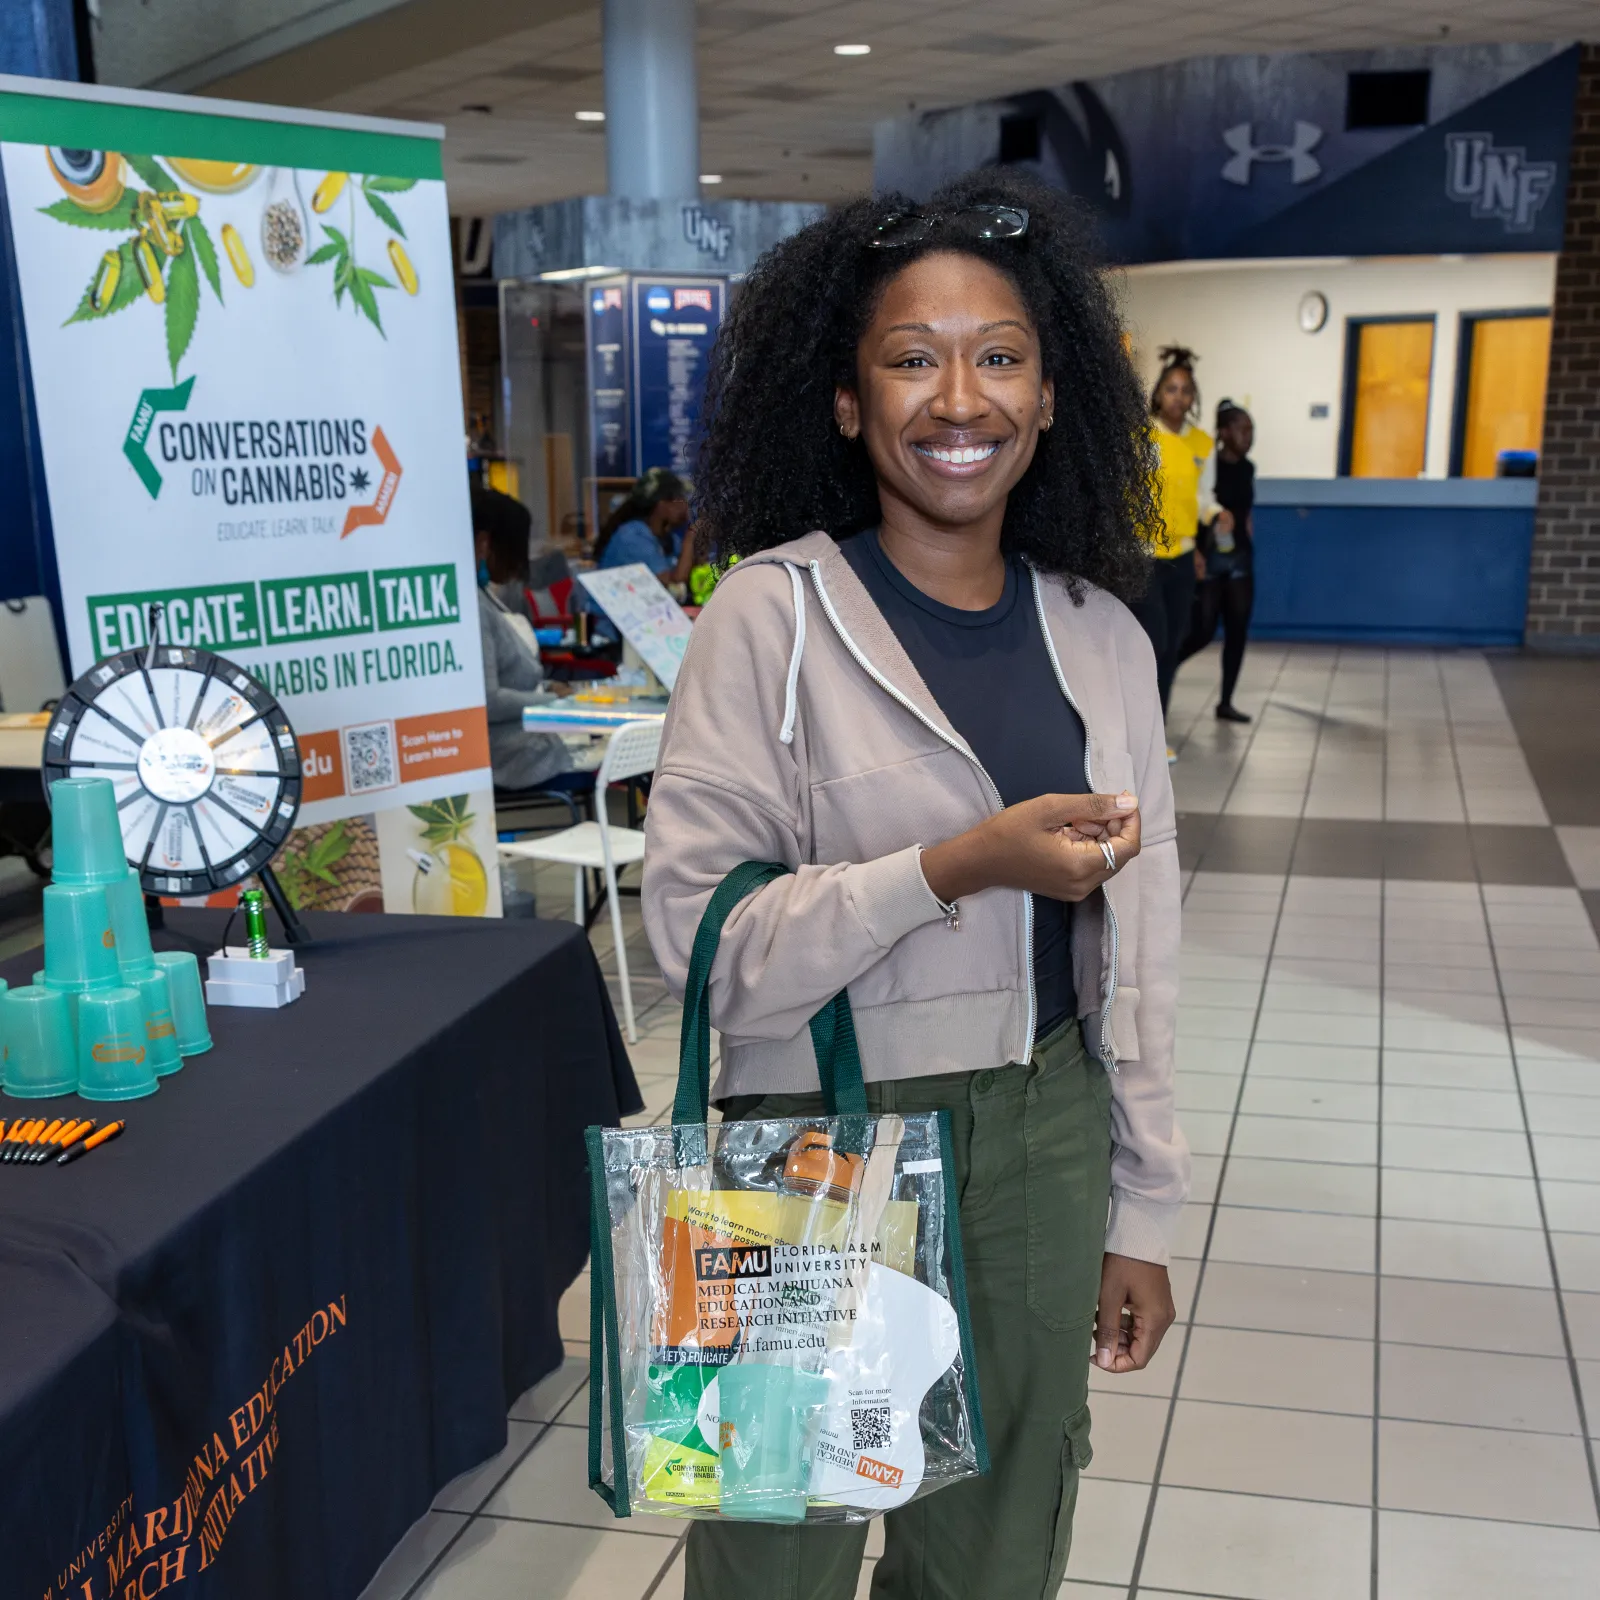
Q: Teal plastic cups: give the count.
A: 10